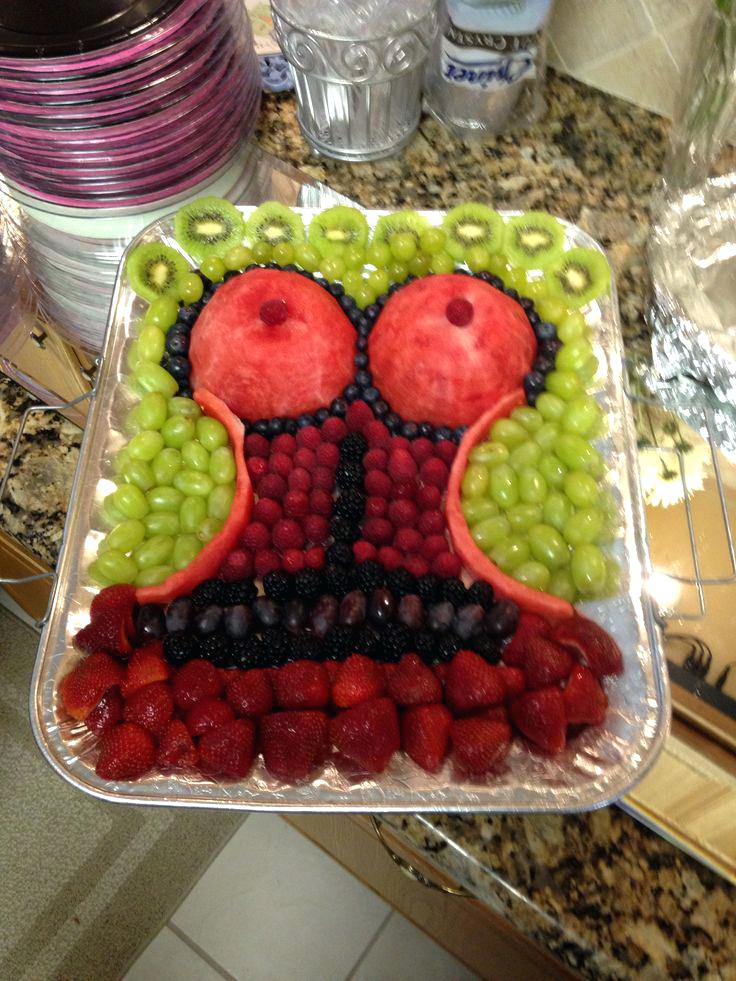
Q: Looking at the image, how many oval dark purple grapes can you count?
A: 13